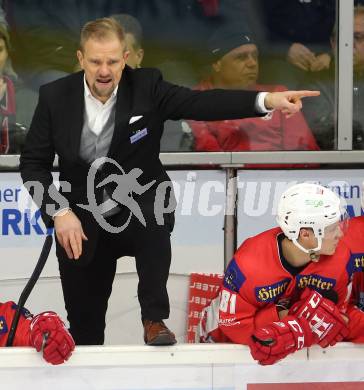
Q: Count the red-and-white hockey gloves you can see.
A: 3